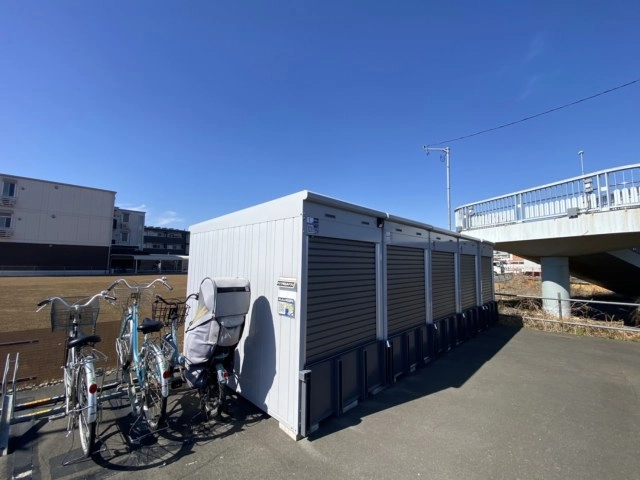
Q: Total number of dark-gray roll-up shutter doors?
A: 5